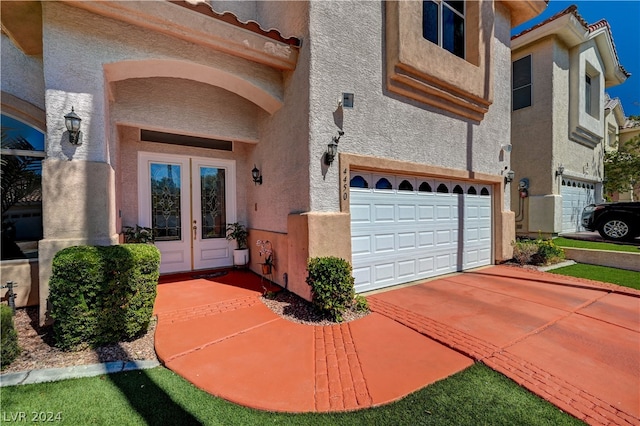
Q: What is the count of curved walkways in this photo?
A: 1